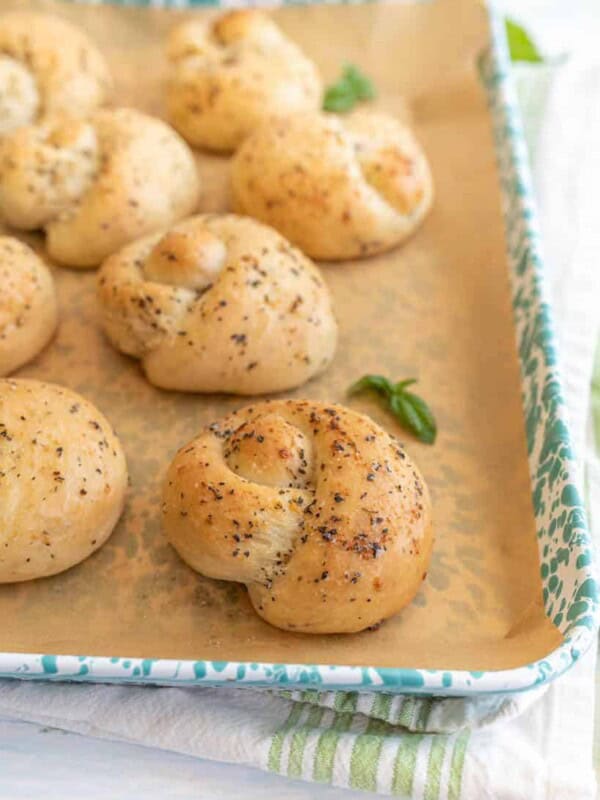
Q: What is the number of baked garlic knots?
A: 8